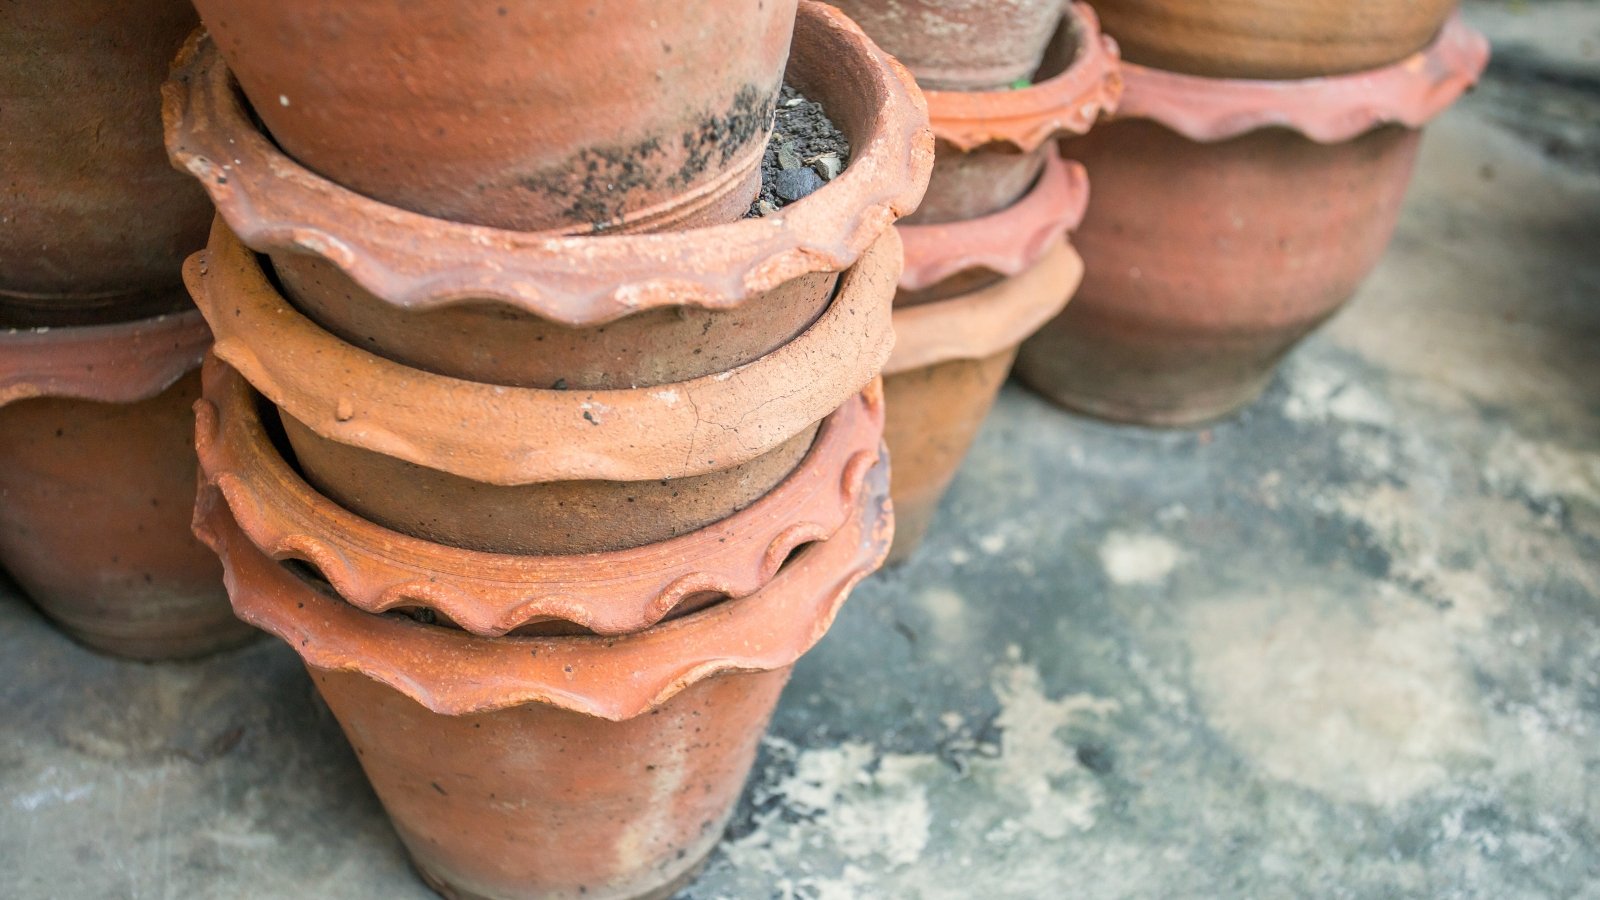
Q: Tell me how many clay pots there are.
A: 13